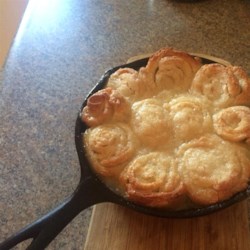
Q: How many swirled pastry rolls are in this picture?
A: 10